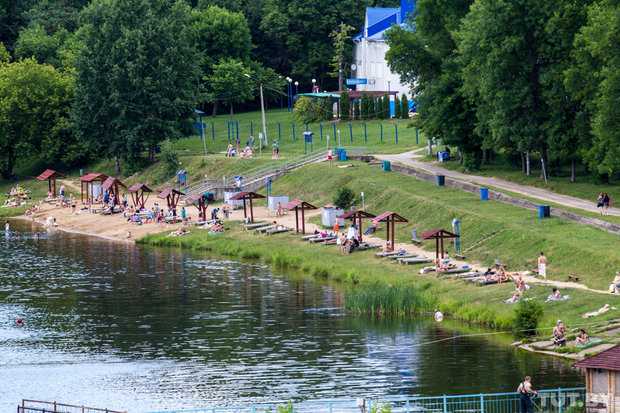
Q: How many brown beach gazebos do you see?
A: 11